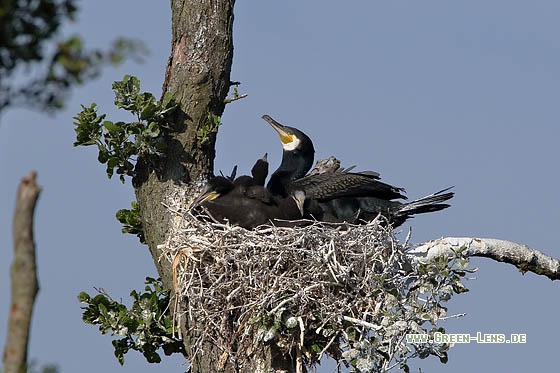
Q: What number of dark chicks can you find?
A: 3